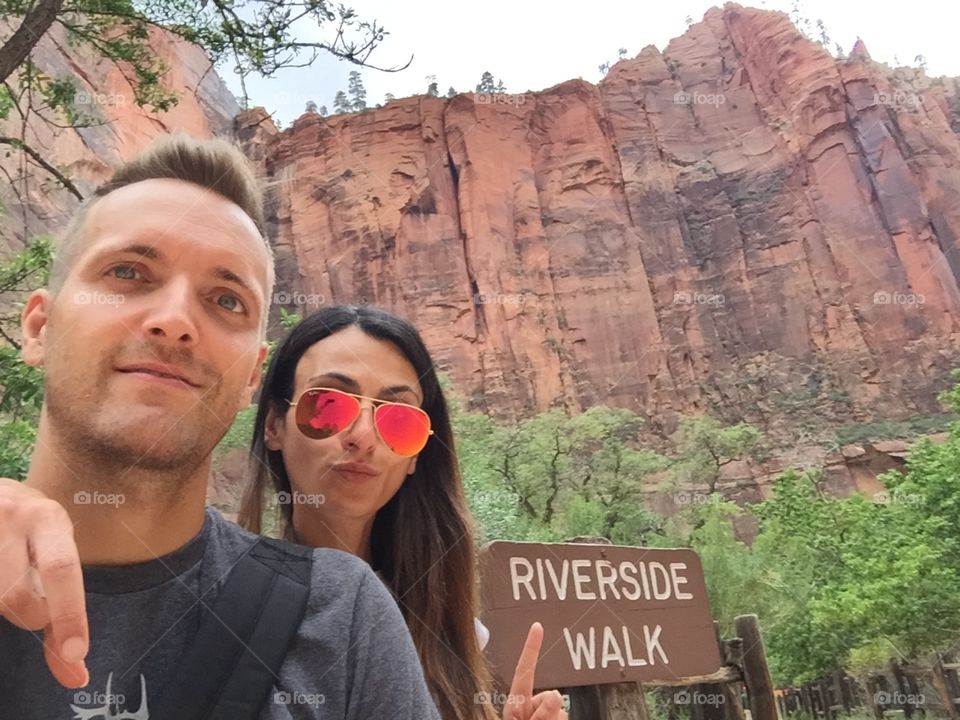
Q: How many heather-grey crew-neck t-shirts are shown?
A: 1